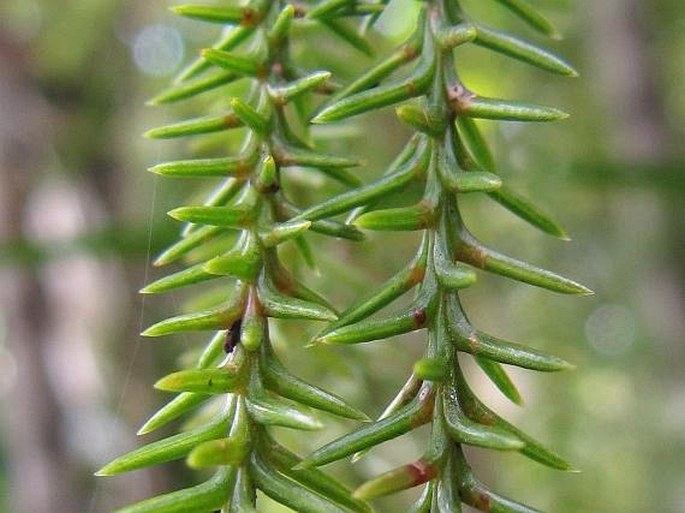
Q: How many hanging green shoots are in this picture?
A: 2